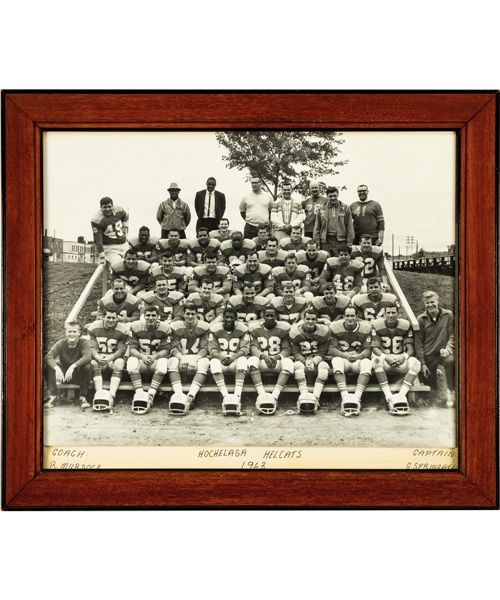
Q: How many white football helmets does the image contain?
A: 8